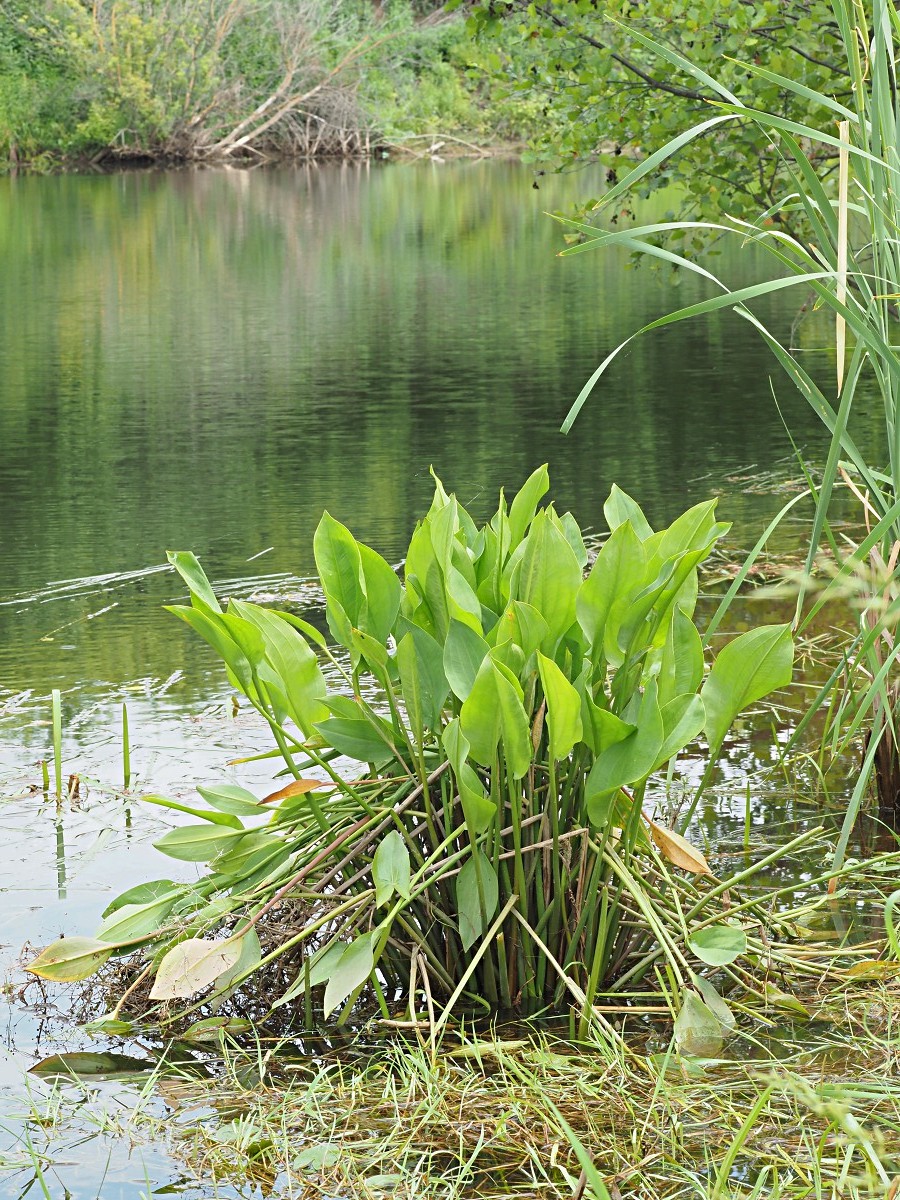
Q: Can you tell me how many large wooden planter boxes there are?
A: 0